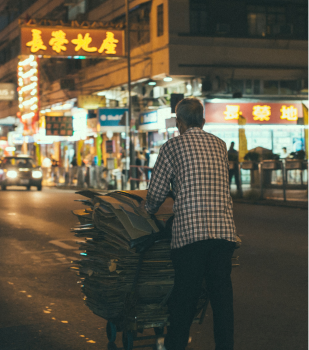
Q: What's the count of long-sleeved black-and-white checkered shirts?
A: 1